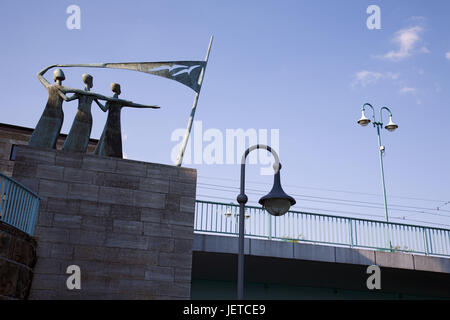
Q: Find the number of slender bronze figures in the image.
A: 3